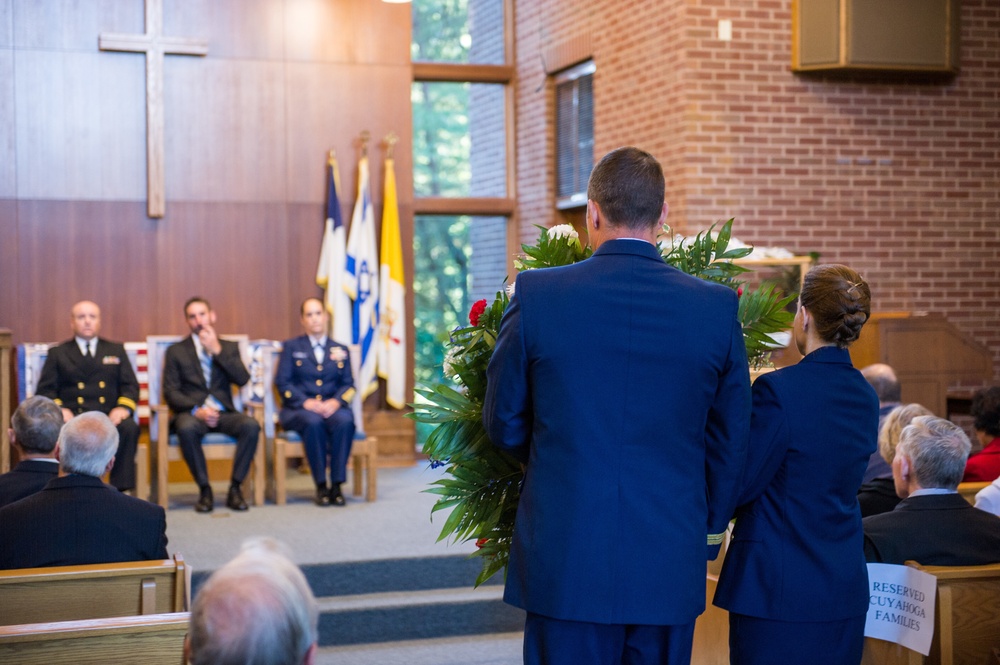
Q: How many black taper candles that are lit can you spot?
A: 0